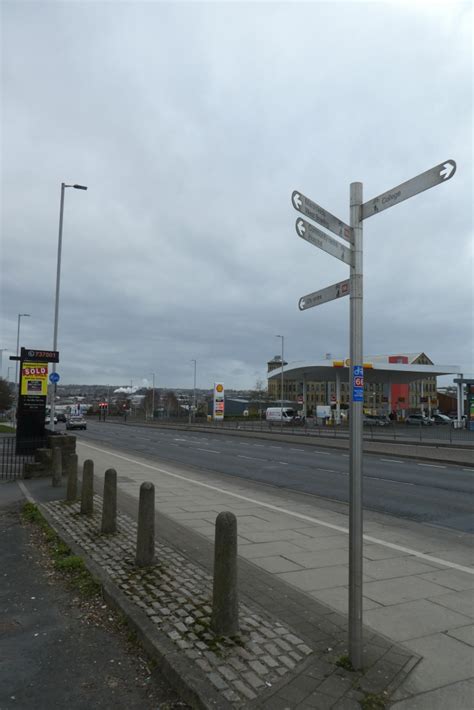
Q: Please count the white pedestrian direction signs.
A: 4